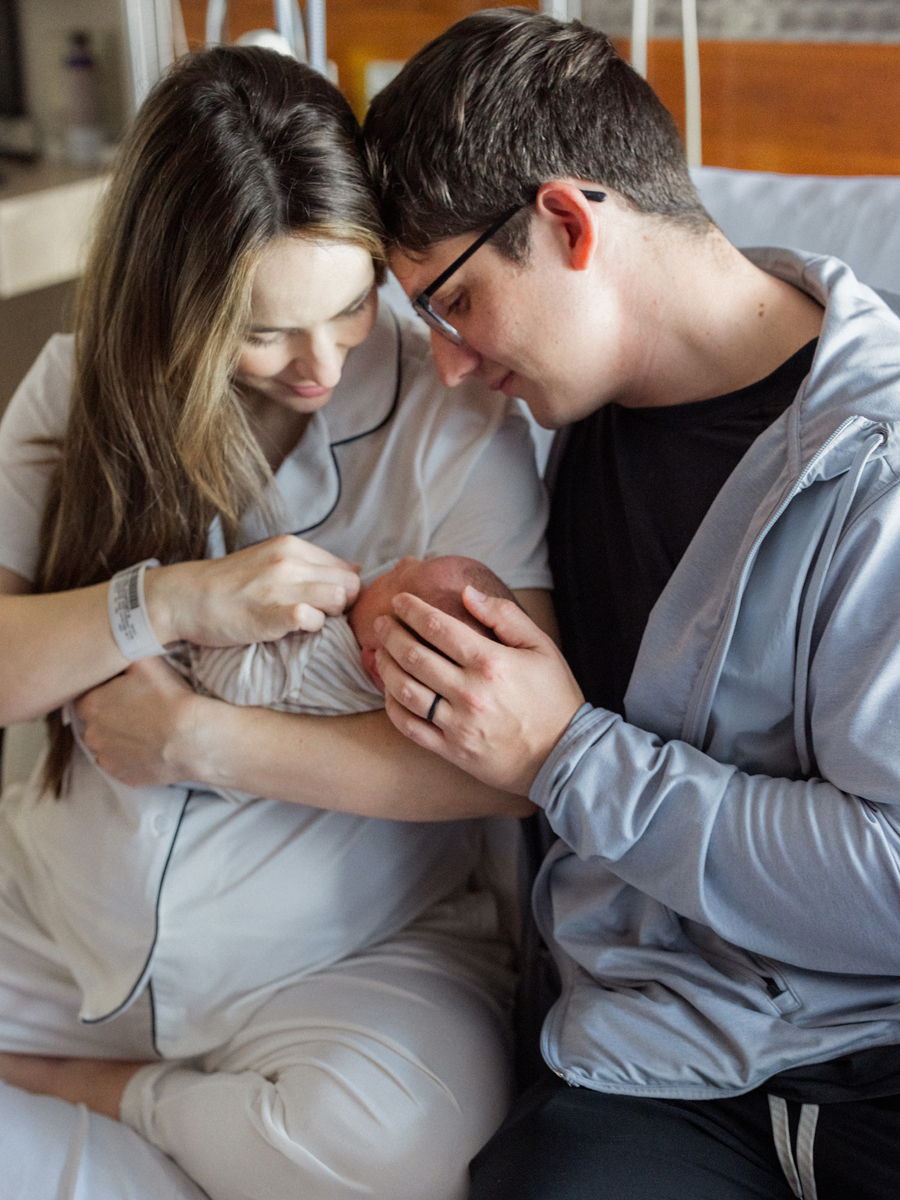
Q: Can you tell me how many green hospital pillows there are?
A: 0